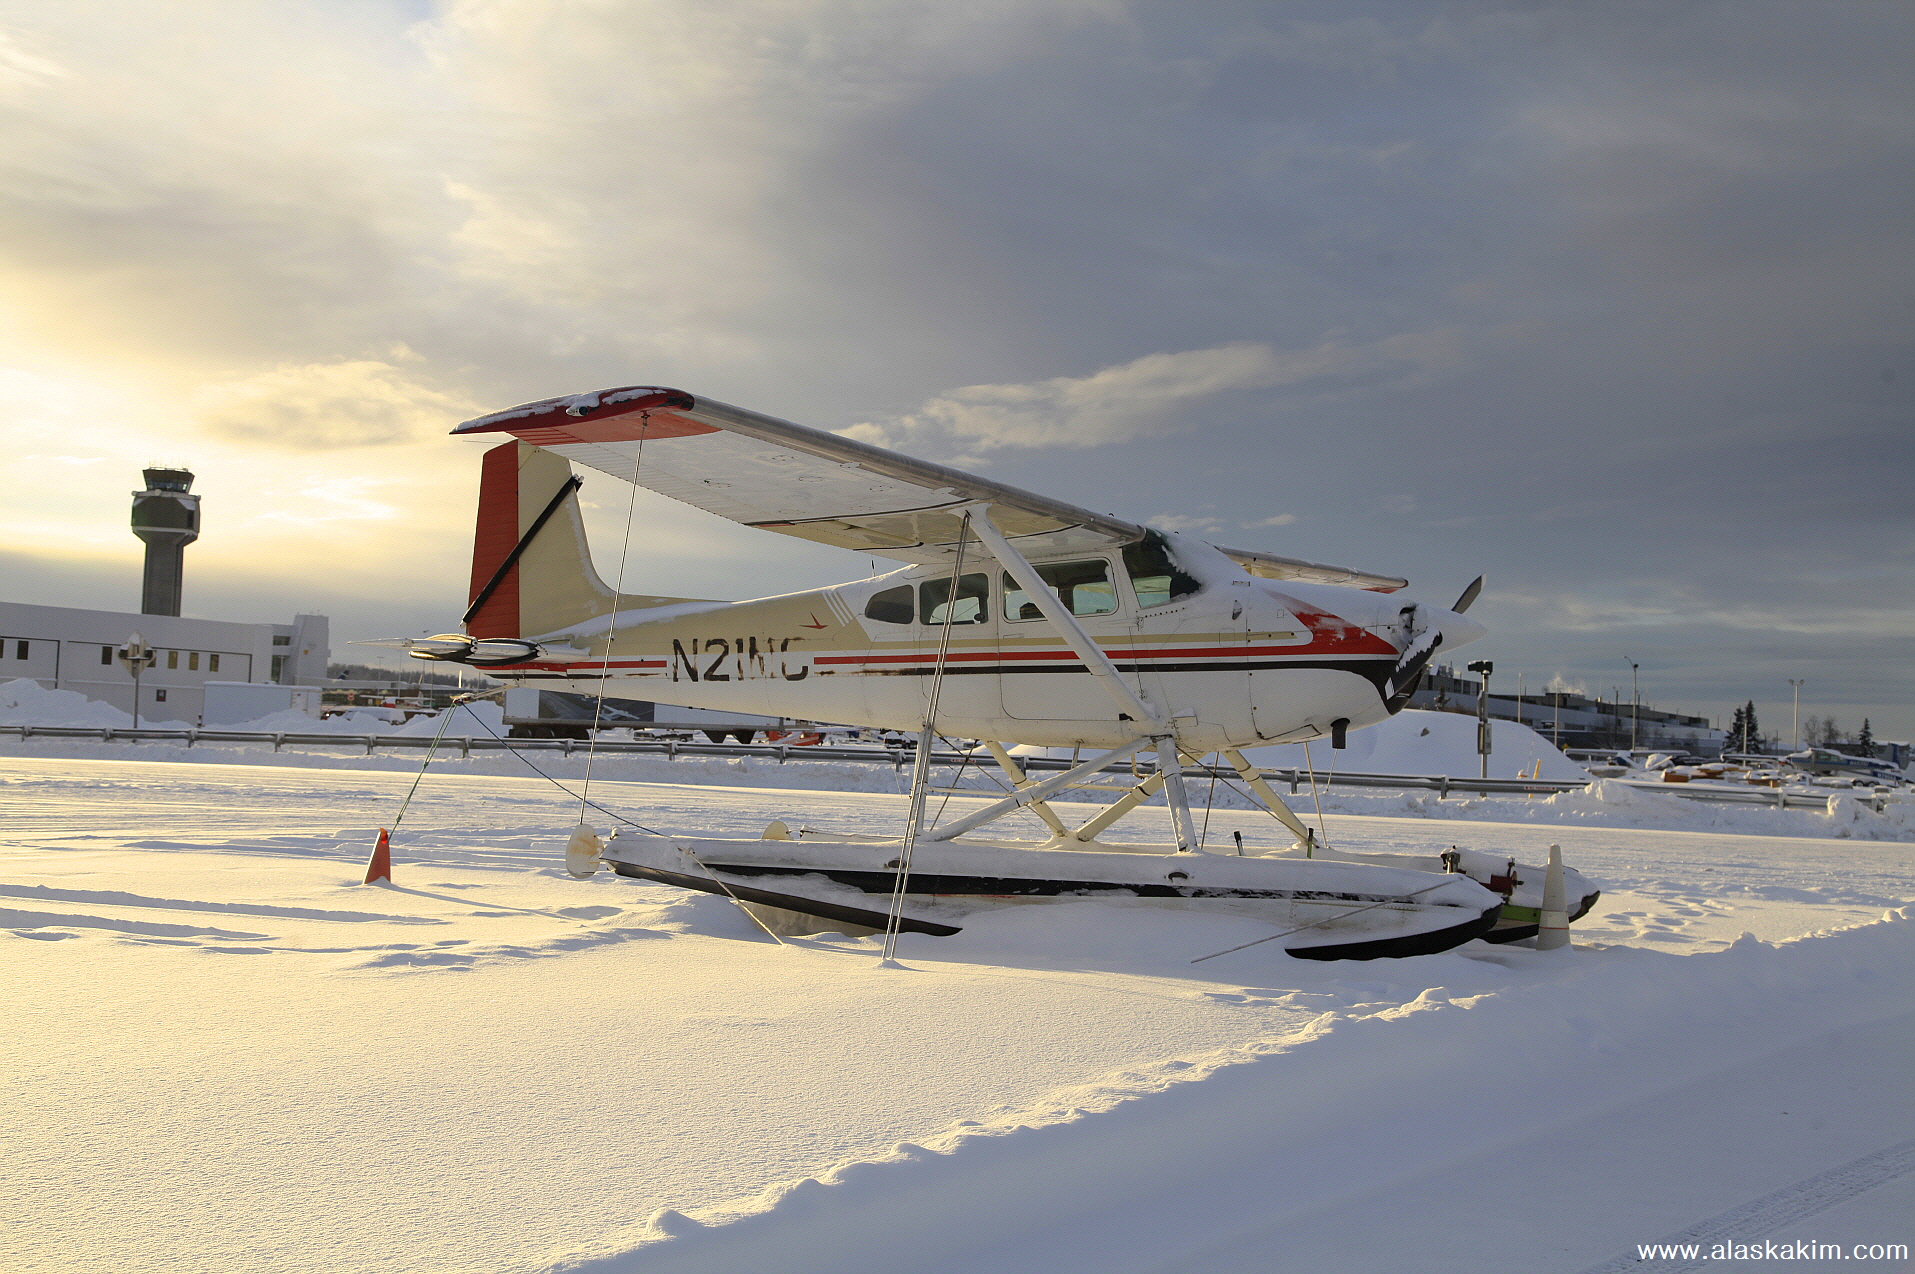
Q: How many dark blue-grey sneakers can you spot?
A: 0